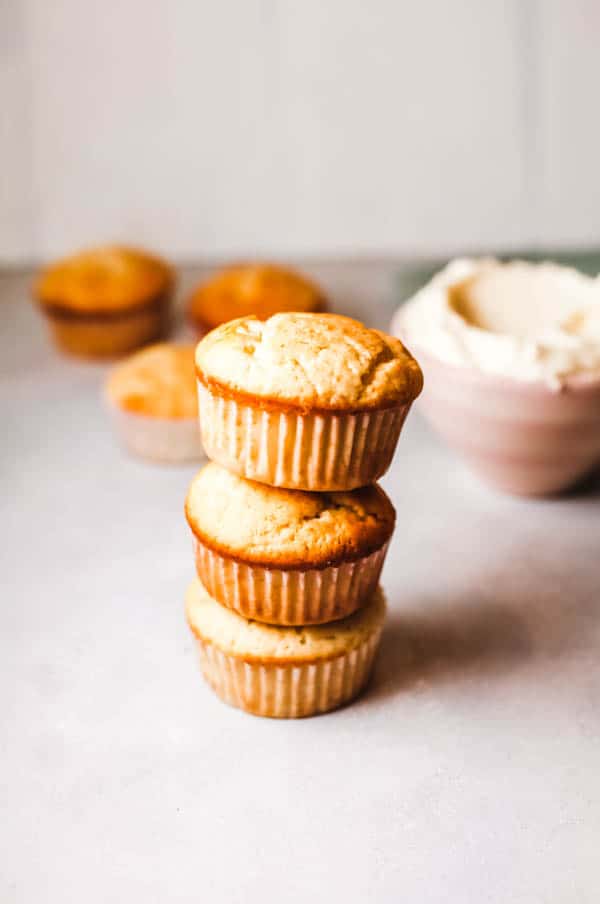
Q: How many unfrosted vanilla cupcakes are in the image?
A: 6